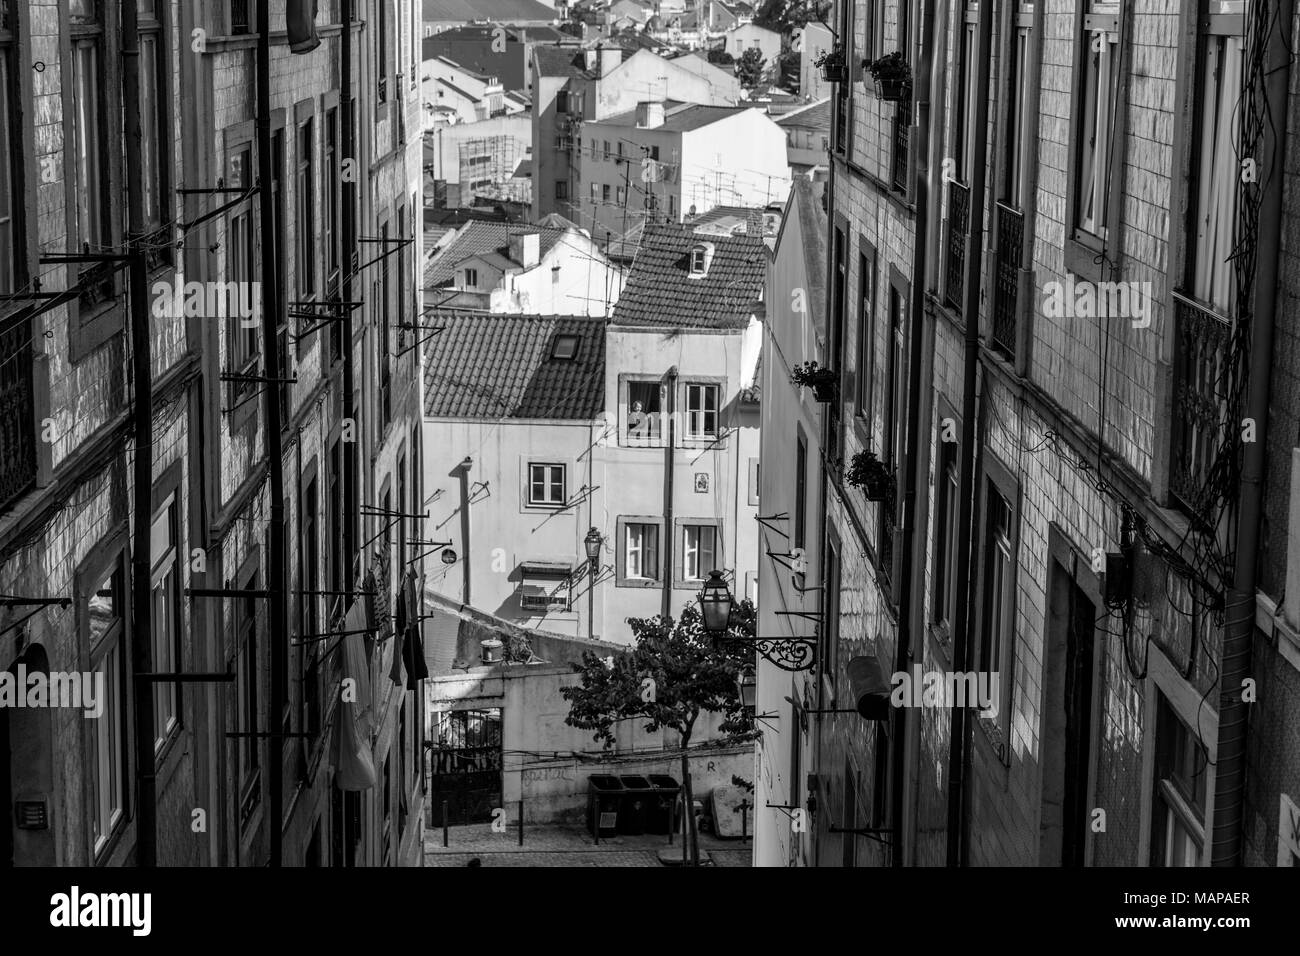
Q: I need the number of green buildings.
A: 0